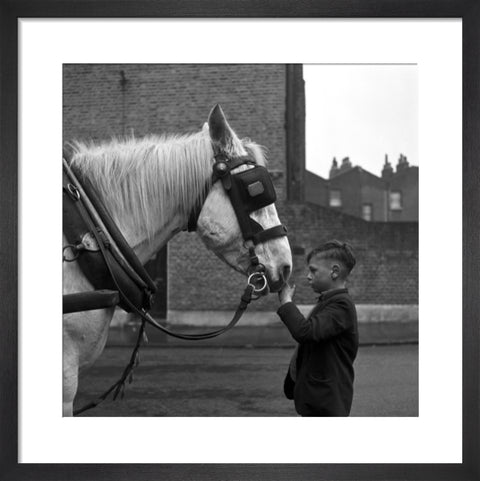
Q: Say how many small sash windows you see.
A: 3